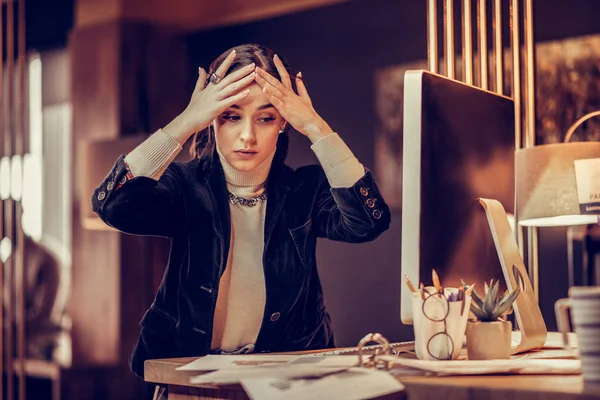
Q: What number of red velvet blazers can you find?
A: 0